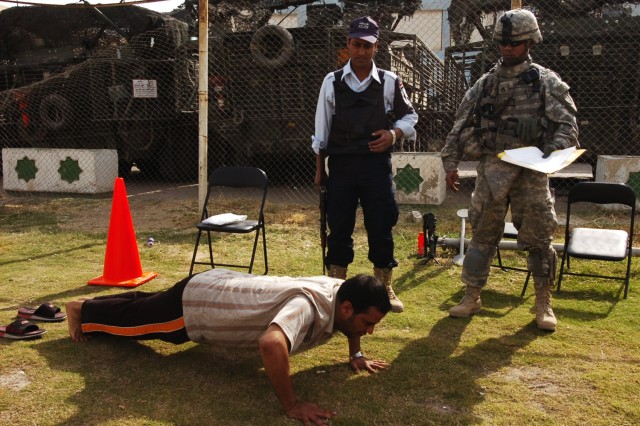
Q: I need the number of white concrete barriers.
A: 3